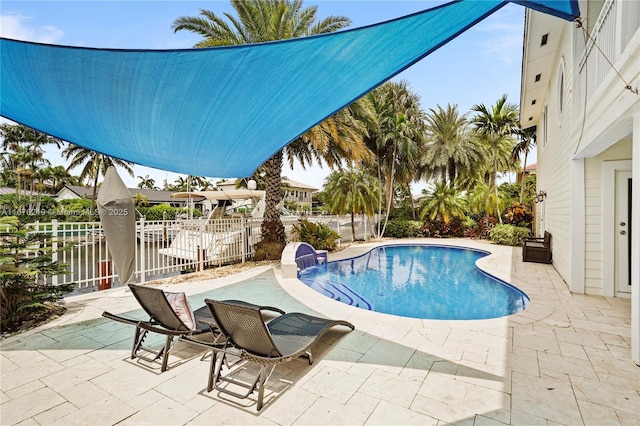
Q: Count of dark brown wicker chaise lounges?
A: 2